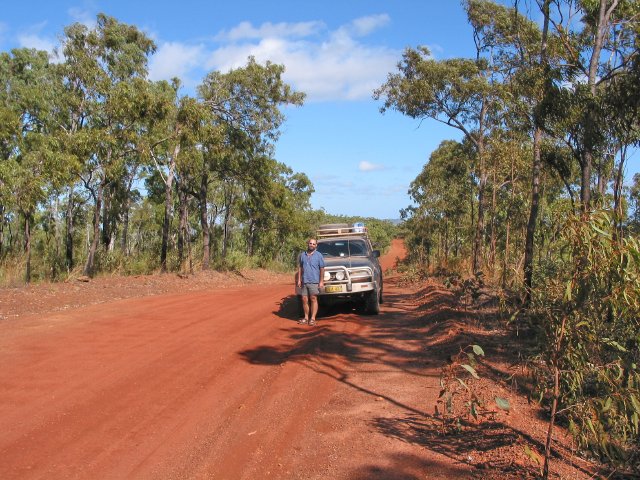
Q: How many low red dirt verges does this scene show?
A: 2